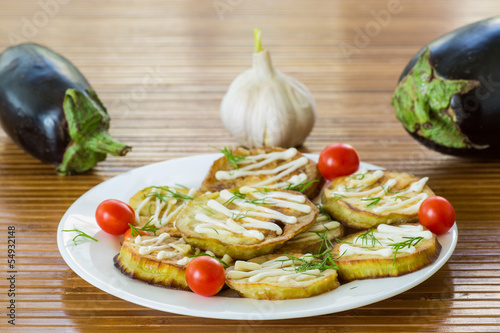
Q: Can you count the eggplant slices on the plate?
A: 8